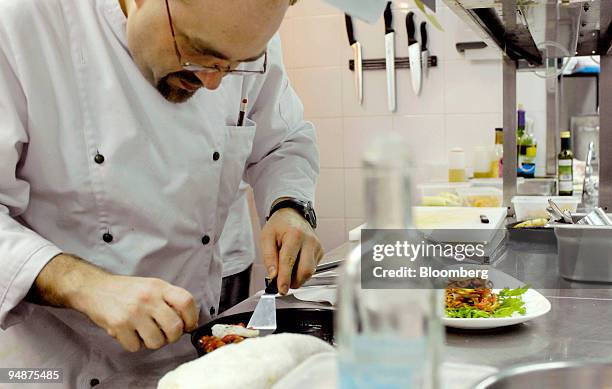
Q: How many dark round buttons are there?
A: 6